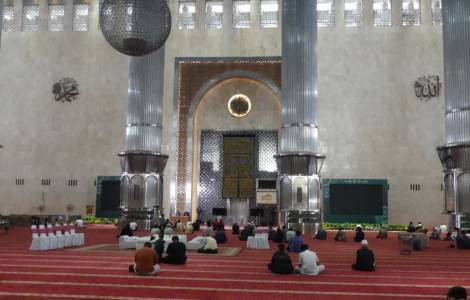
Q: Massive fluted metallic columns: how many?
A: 3